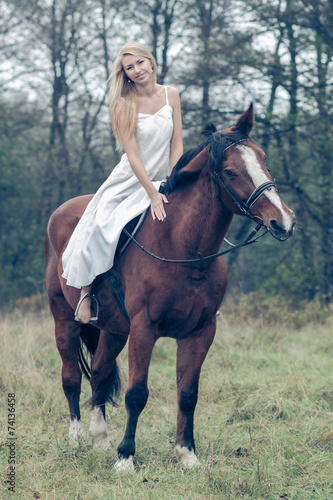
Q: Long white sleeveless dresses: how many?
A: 1